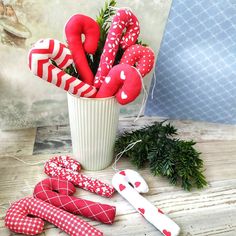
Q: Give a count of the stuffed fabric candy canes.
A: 9